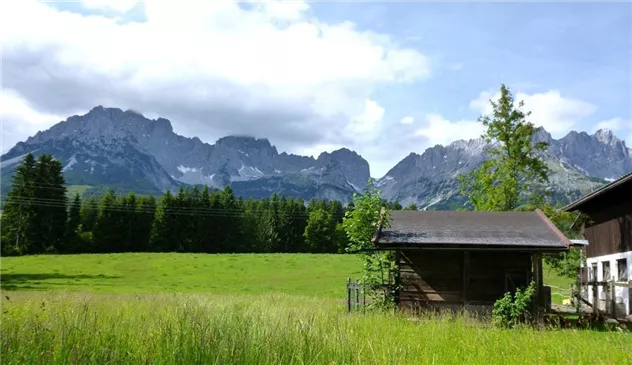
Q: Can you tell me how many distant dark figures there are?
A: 0